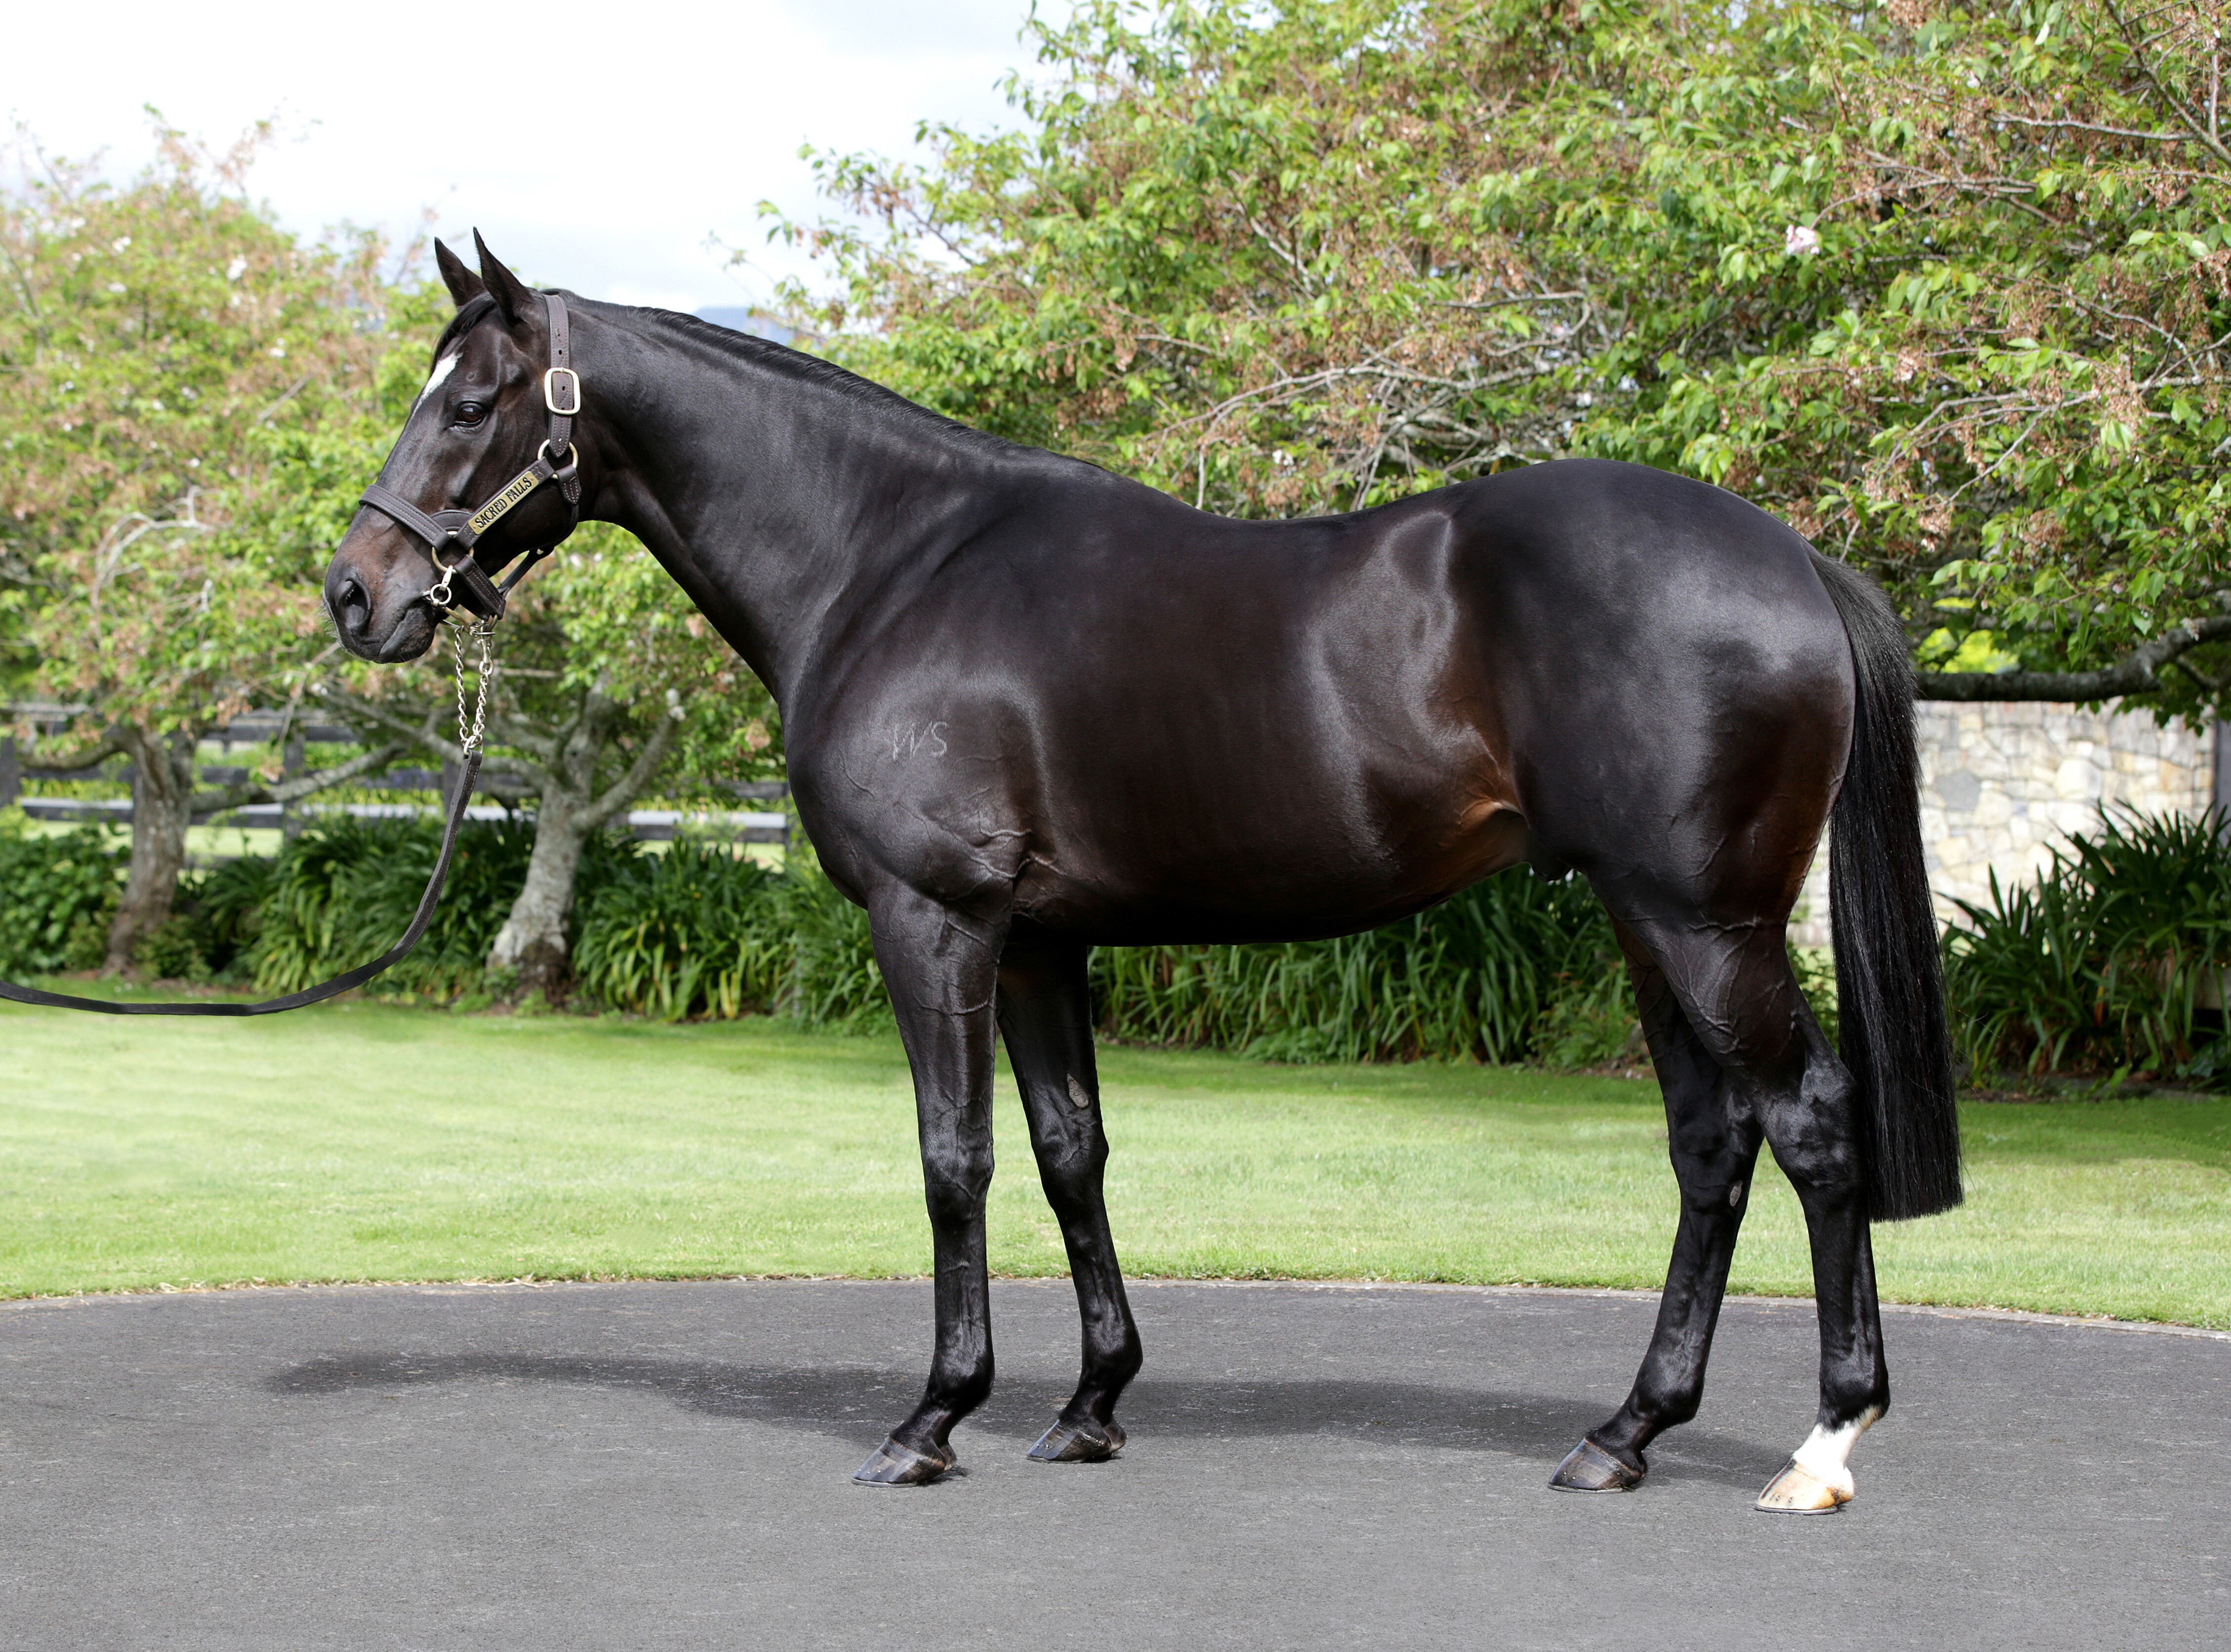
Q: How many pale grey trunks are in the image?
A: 2